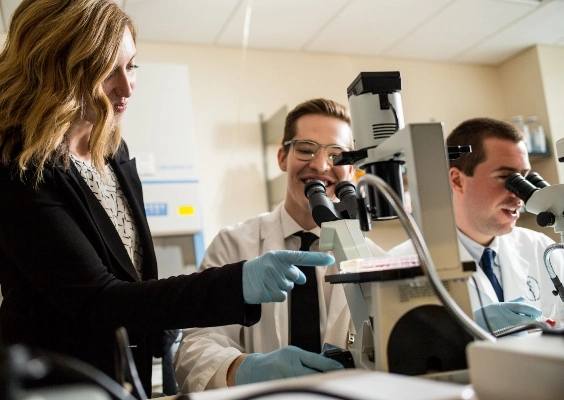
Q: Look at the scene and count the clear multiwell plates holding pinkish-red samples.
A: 1